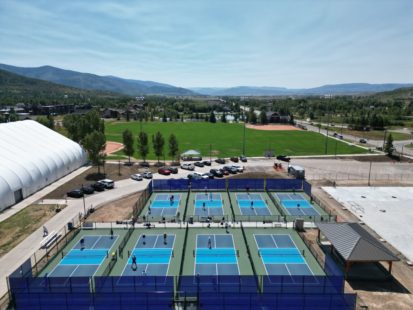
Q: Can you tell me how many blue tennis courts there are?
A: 8